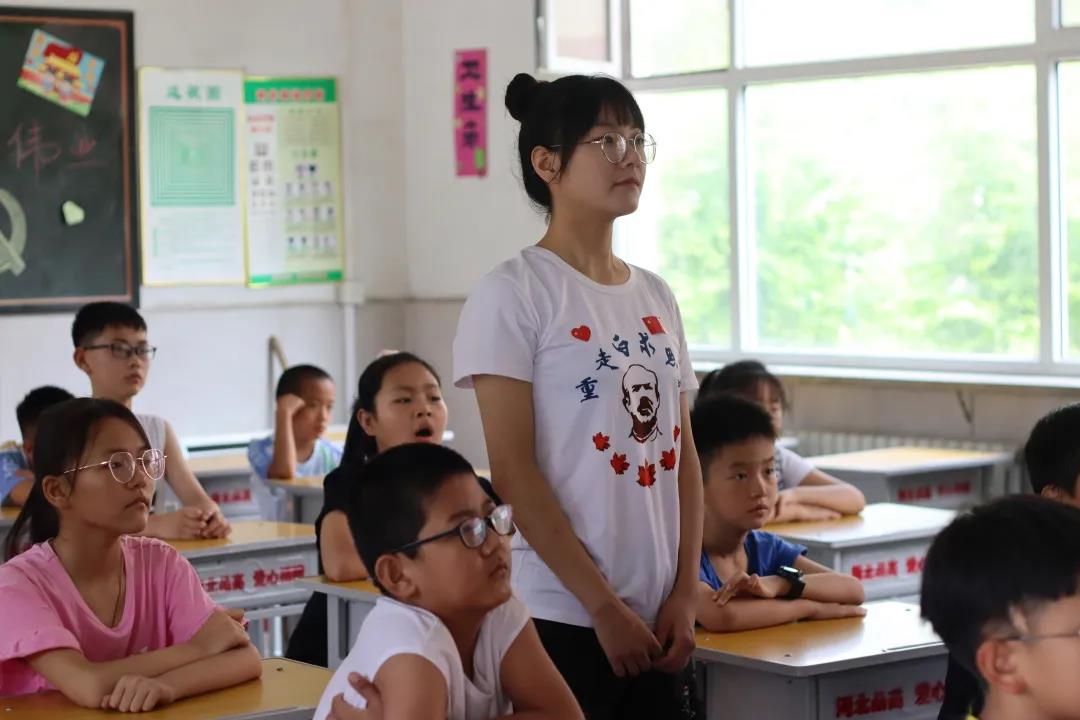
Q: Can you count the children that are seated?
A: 10